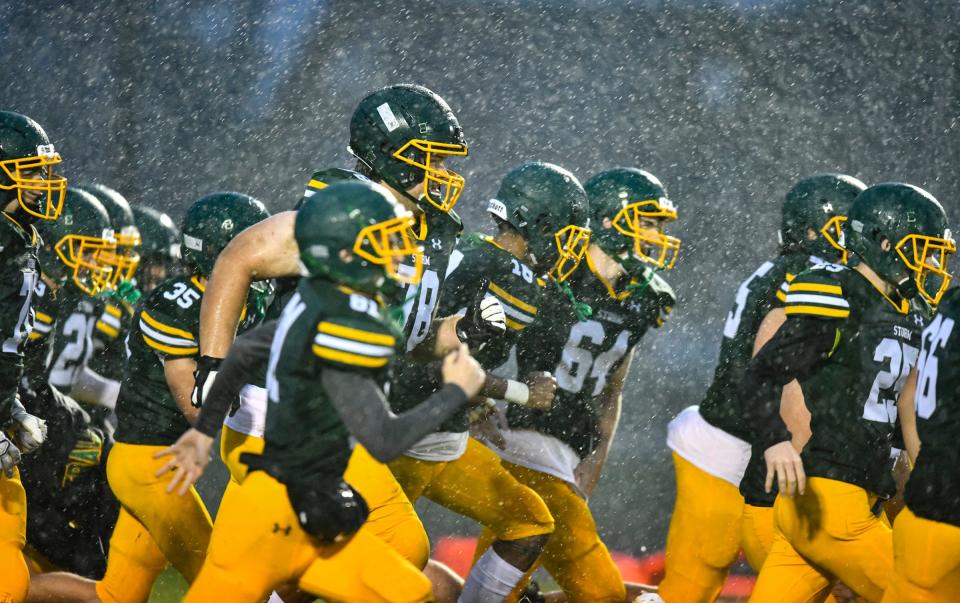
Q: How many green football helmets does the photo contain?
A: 11